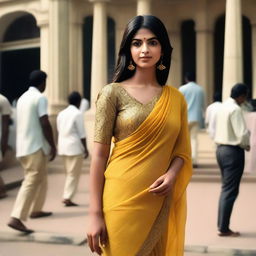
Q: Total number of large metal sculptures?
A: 0